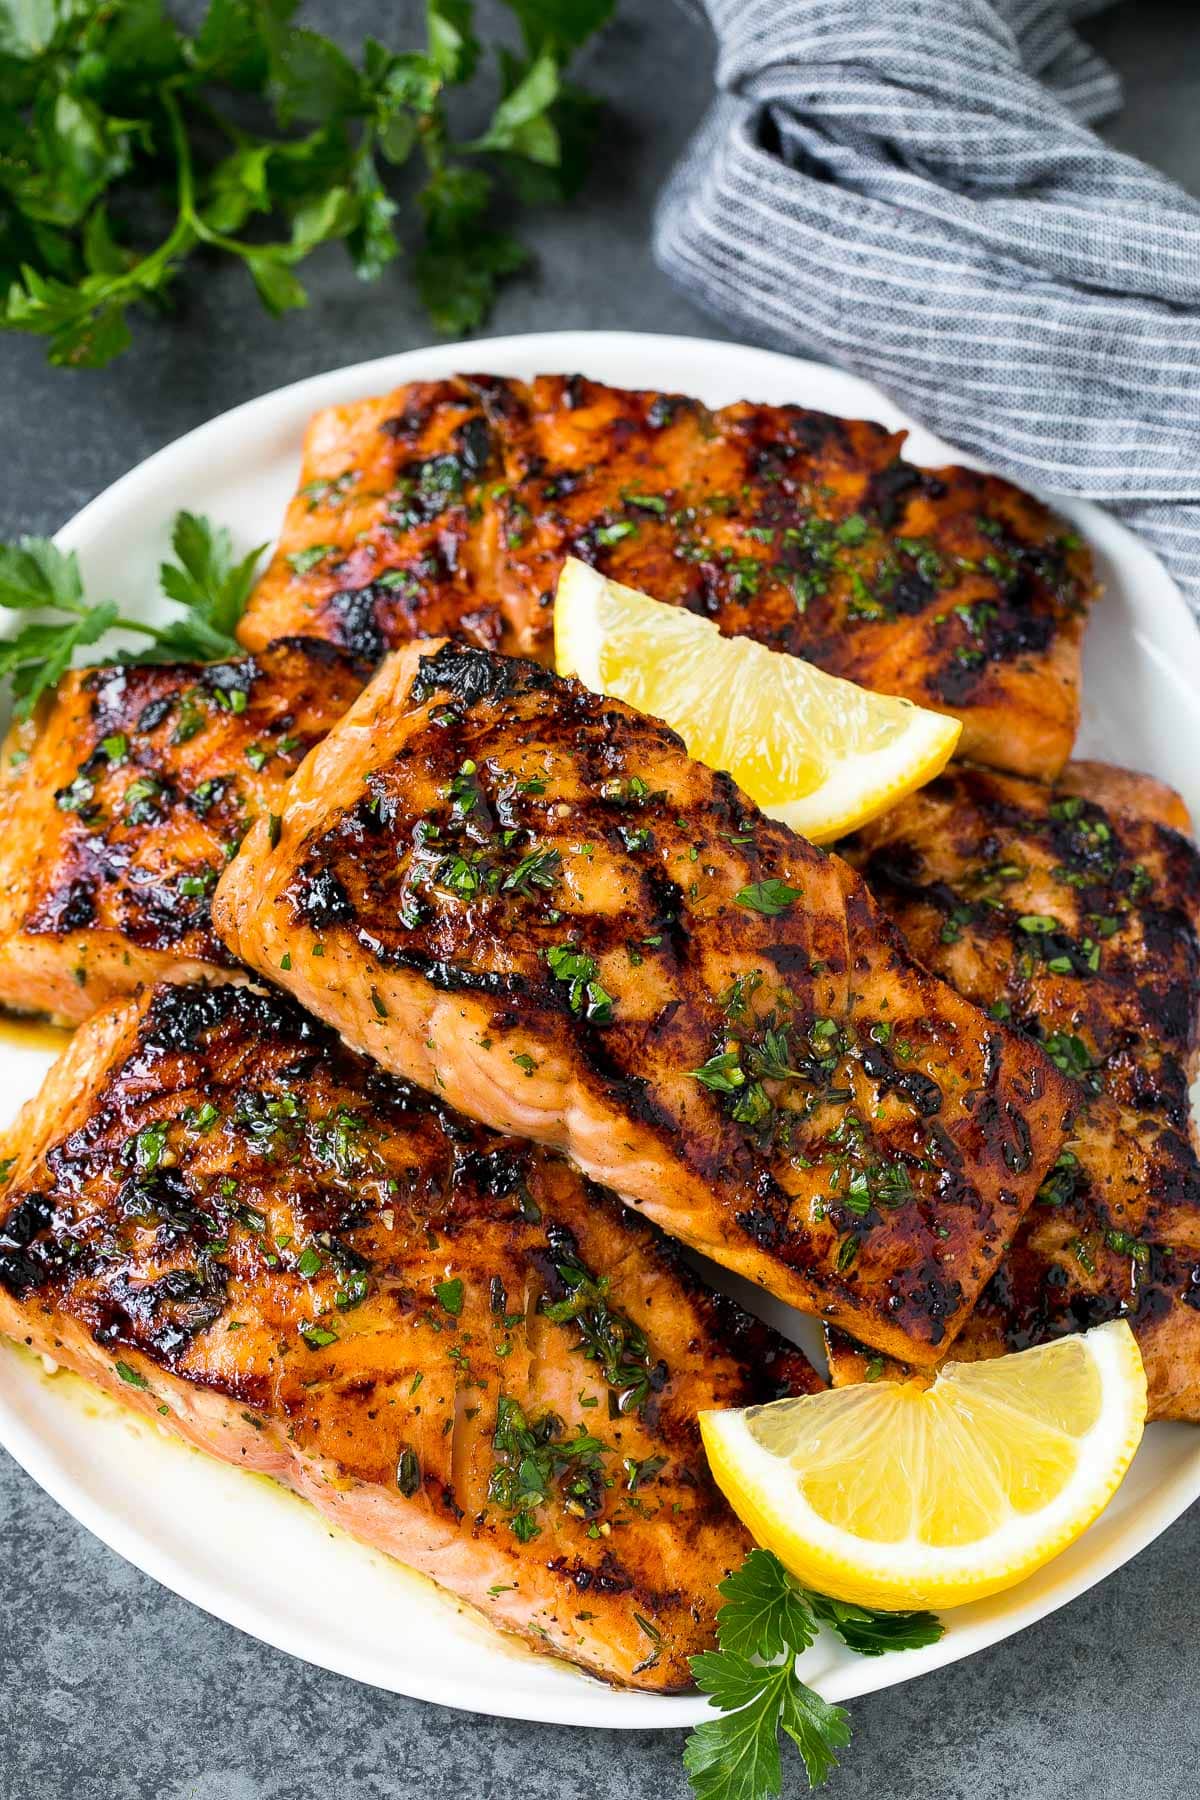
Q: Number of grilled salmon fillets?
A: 5